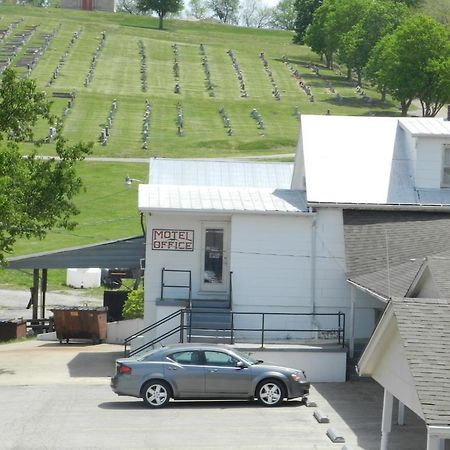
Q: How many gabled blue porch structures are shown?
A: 0